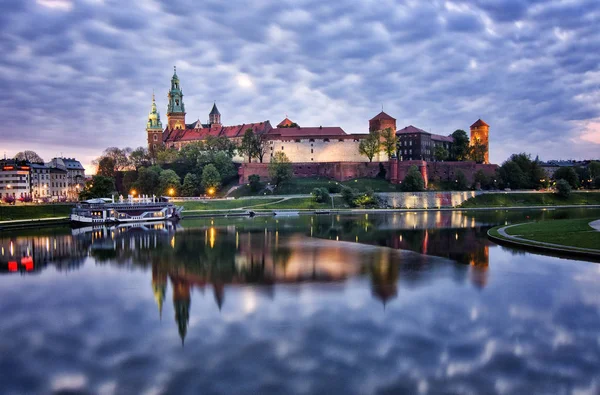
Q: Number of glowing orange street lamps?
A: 3